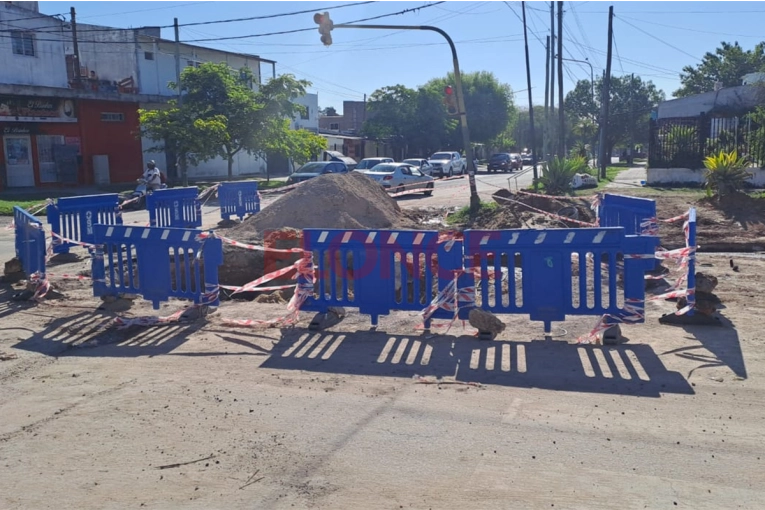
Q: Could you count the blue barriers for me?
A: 9